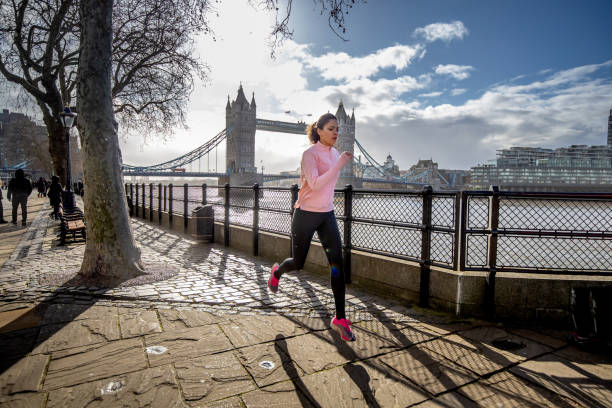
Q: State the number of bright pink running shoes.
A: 2